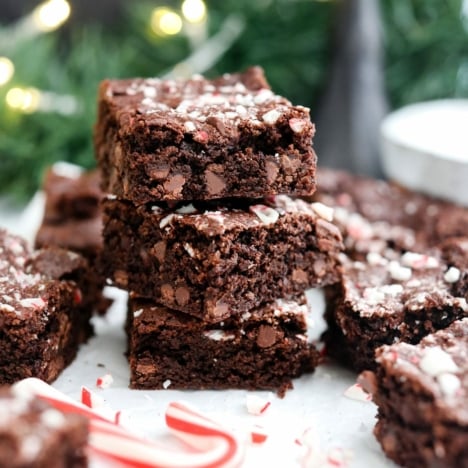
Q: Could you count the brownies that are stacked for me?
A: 3